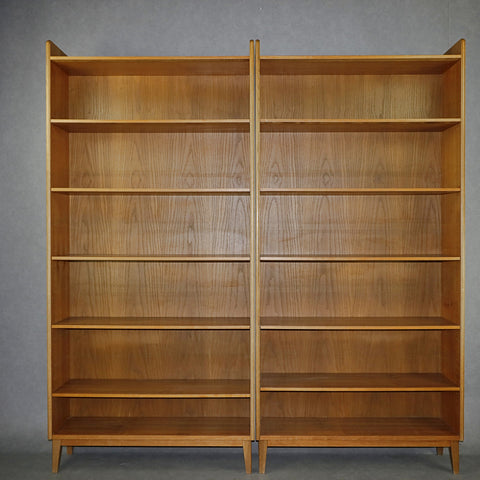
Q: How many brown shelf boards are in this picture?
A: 14